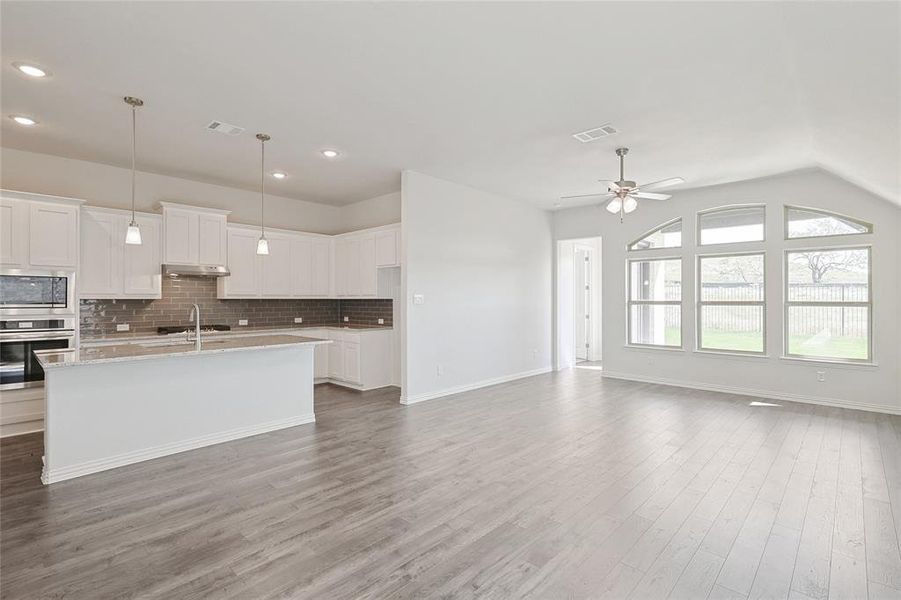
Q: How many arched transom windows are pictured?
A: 3